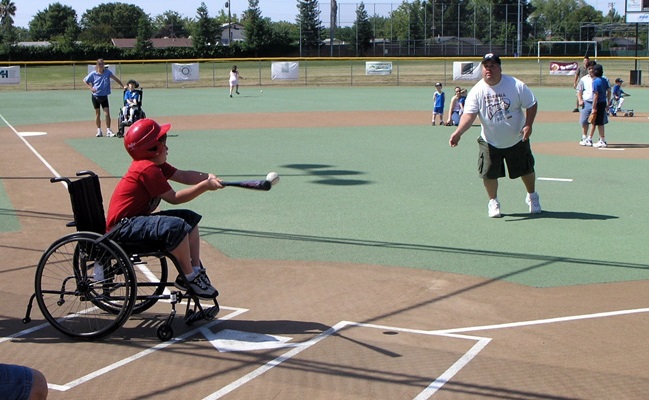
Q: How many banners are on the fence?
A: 7